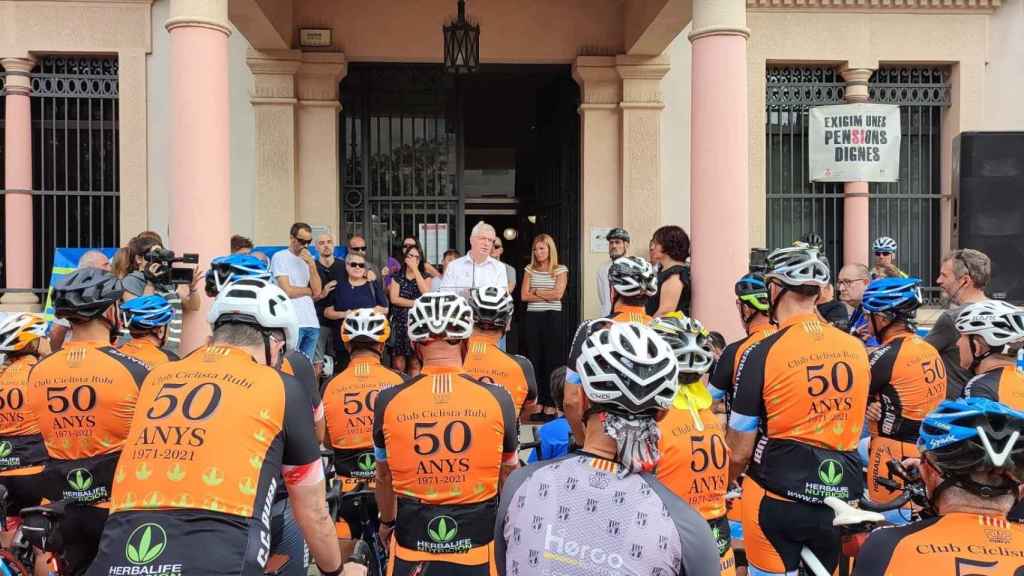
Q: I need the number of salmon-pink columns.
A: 4